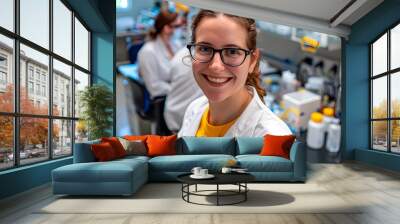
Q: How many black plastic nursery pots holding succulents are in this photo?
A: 0